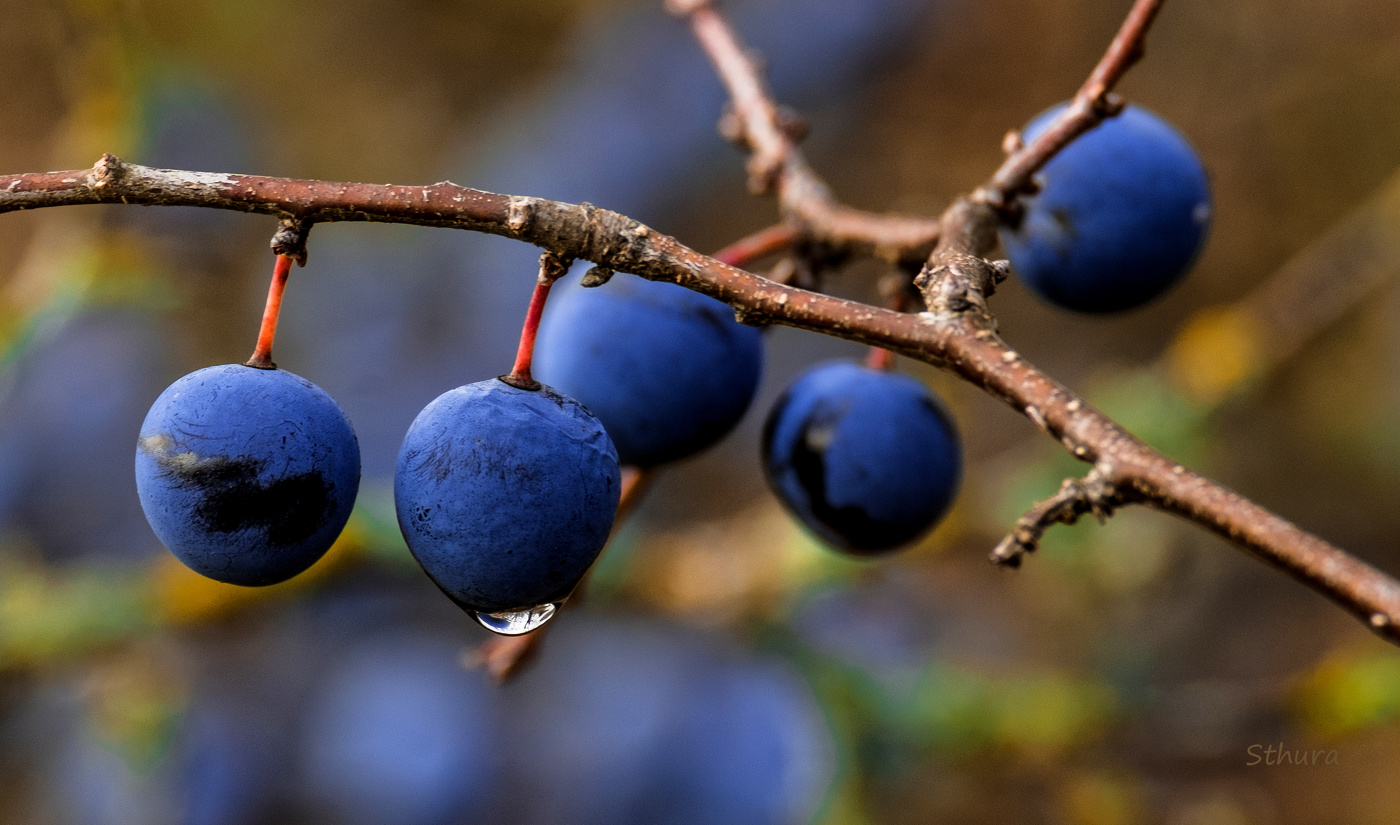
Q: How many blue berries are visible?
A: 5